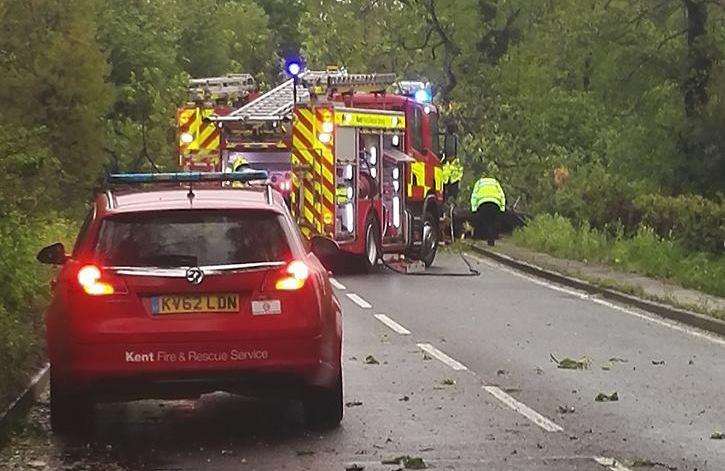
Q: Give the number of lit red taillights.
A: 2